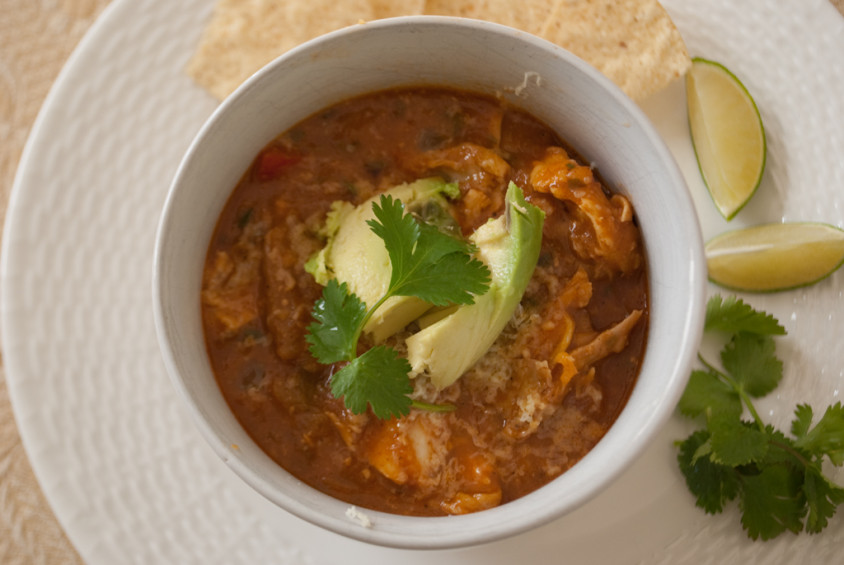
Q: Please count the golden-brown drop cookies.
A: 0